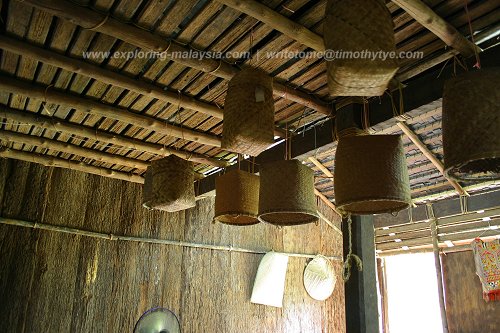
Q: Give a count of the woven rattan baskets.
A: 7